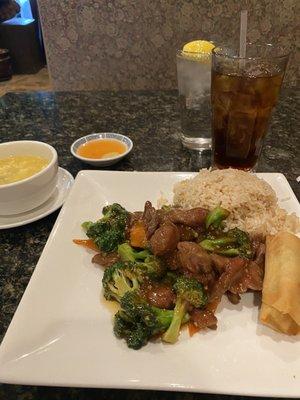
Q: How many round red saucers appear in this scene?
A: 0